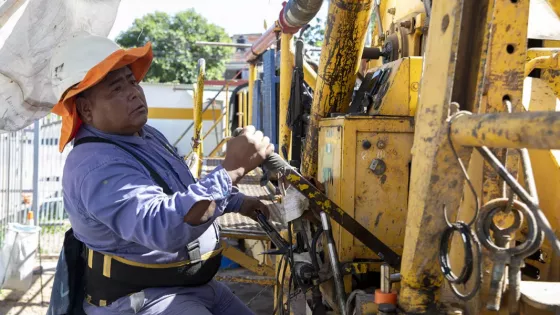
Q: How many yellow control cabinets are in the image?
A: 1